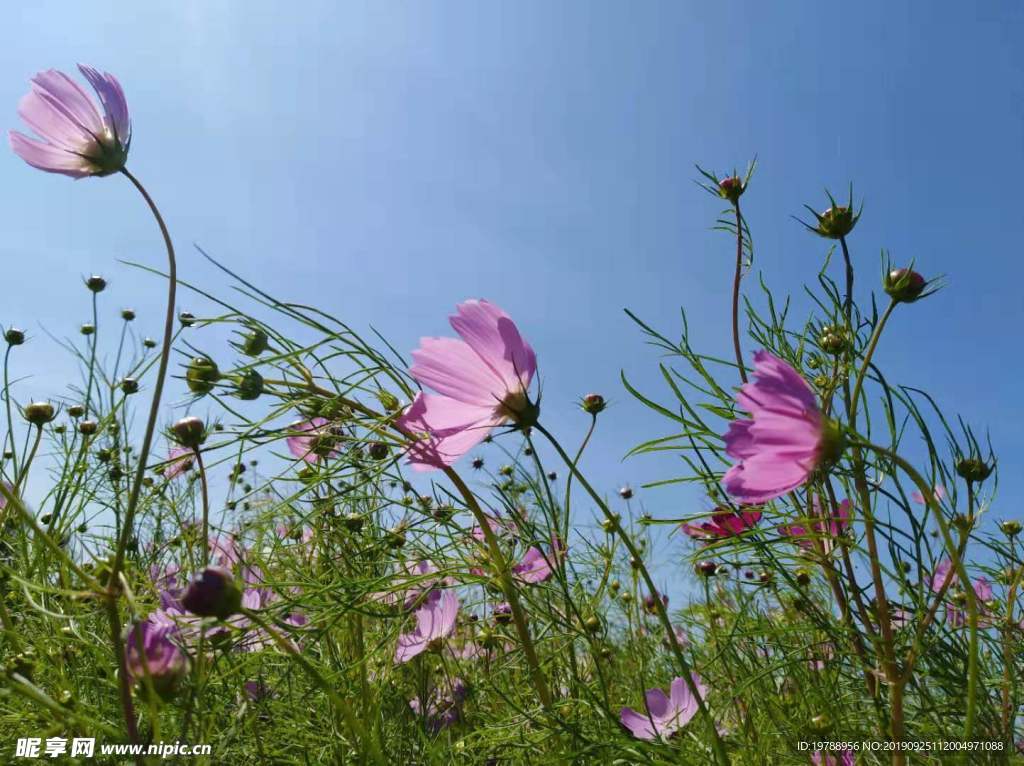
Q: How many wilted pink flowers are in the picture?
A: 0